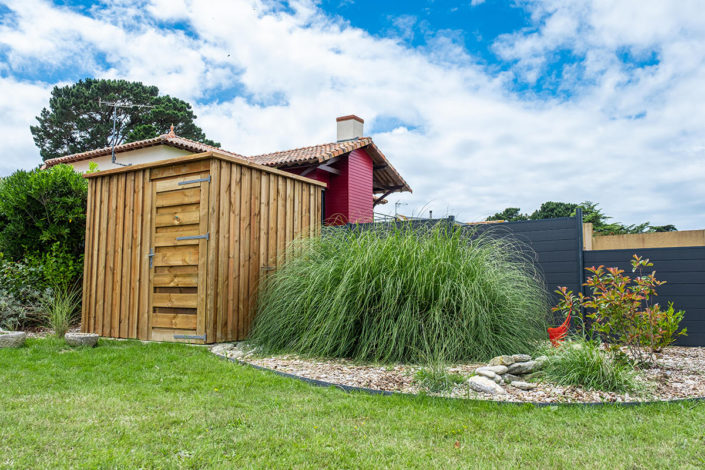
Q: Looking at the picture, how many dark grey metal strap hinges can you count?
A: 3